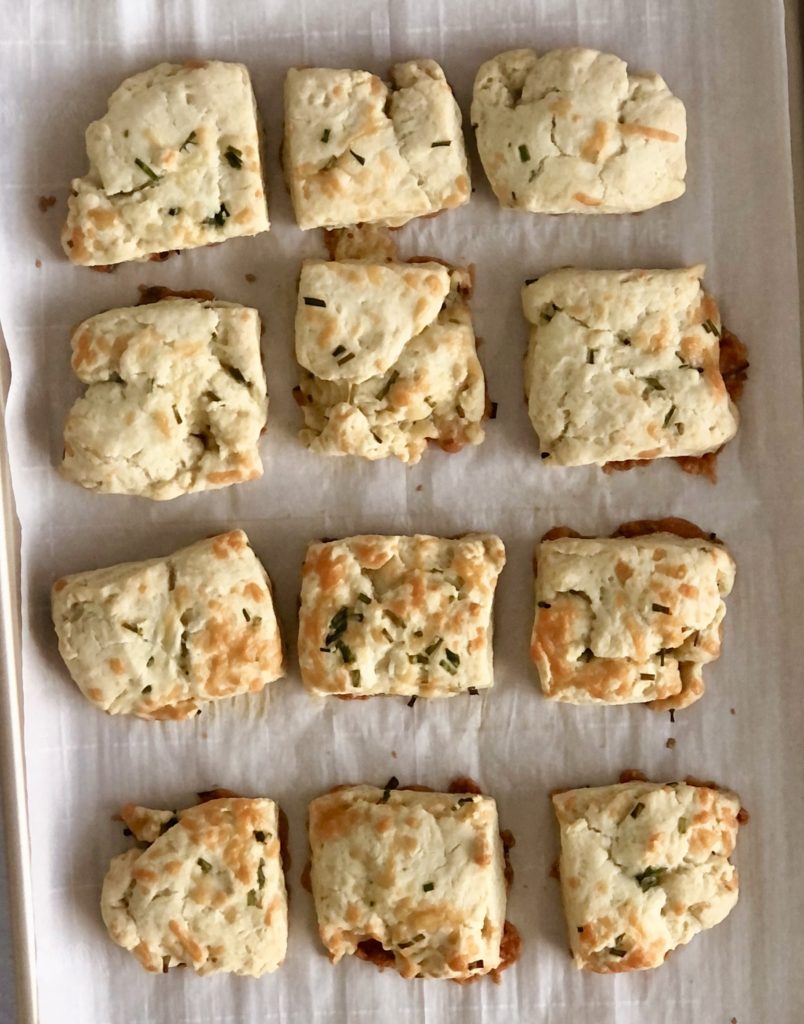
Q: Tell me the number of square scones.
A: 12